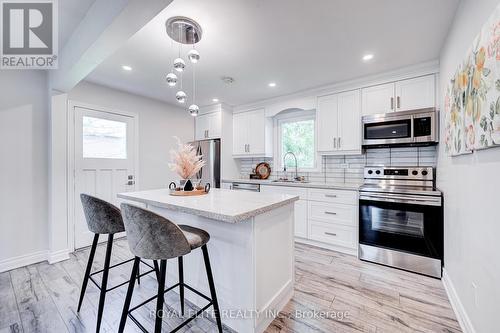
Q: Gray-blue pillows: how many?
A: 0